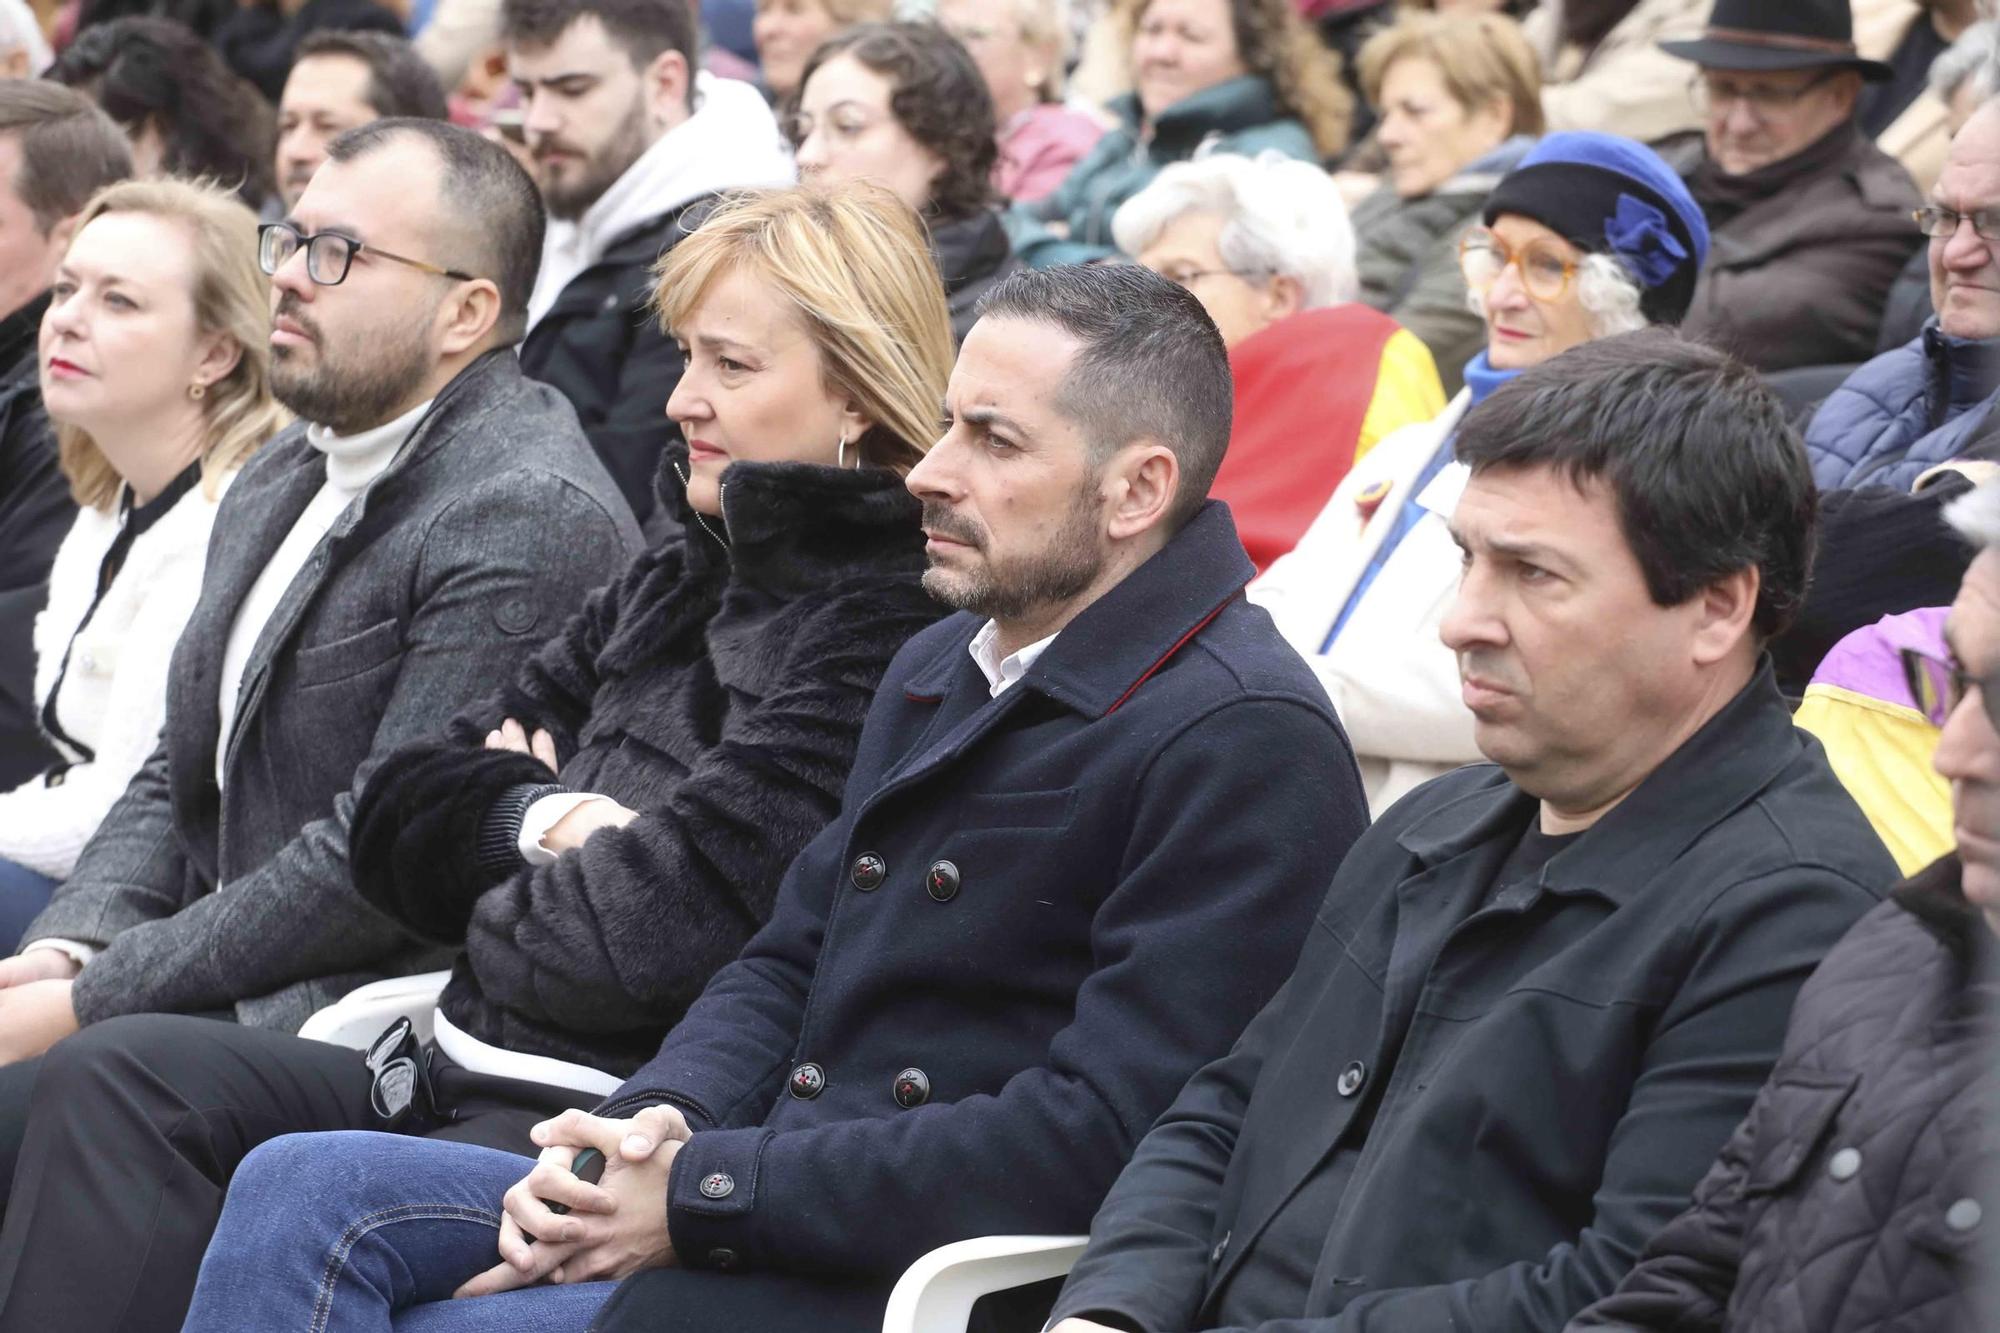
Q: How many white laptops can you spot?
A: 0